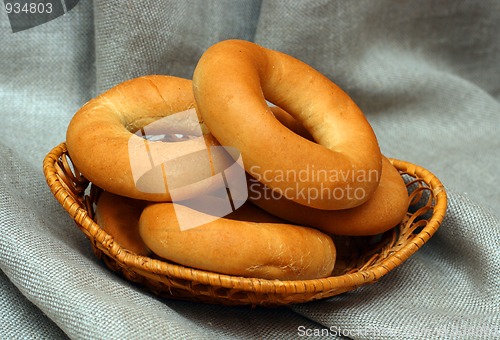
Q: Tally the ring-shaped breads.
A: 5